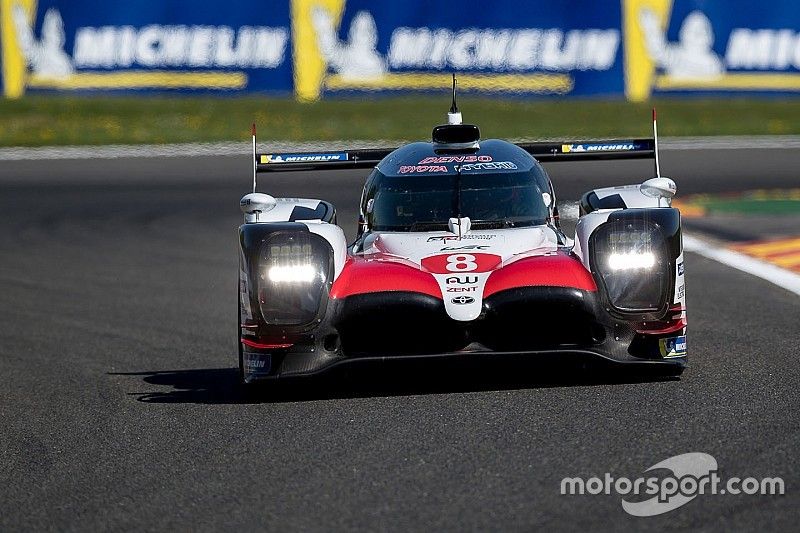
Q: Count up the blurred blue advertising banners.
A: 3